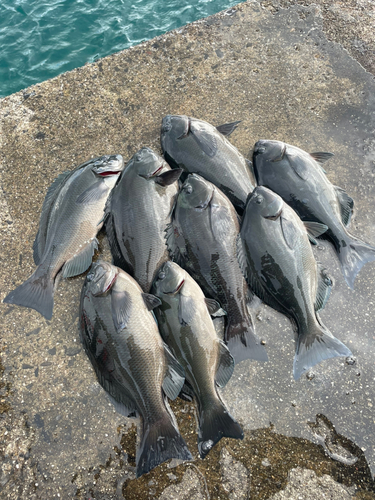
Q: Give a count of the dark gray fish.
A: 8